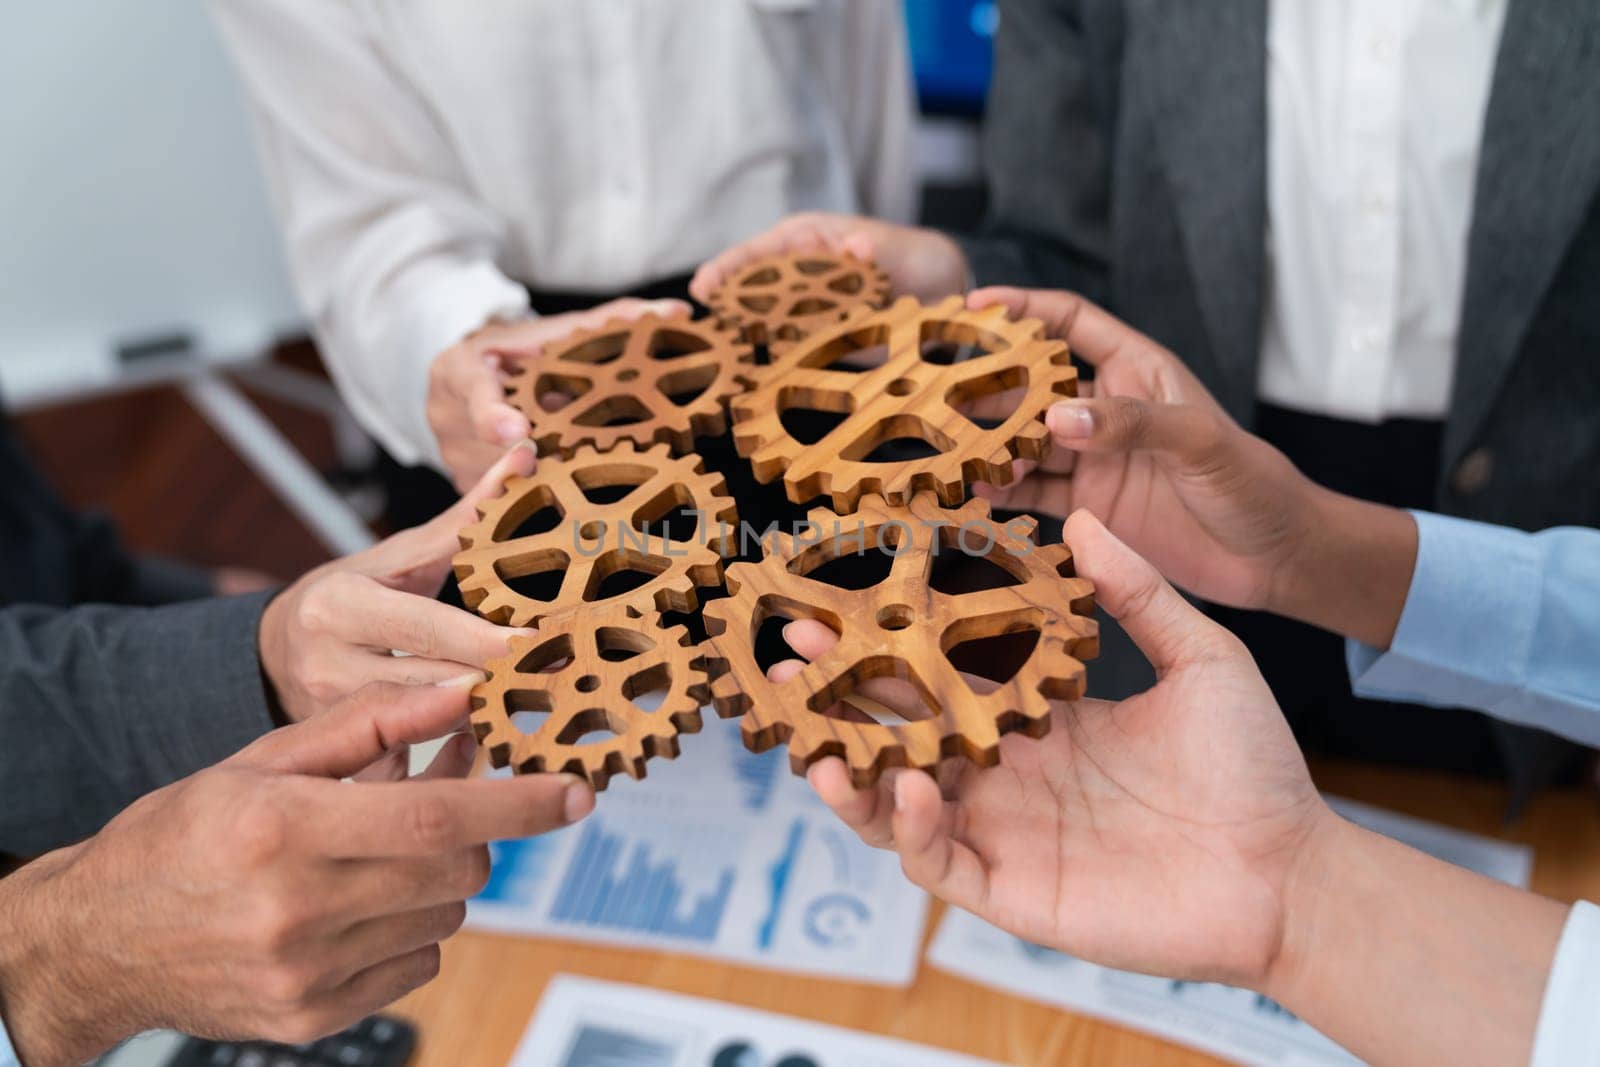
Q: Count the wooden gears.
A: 6